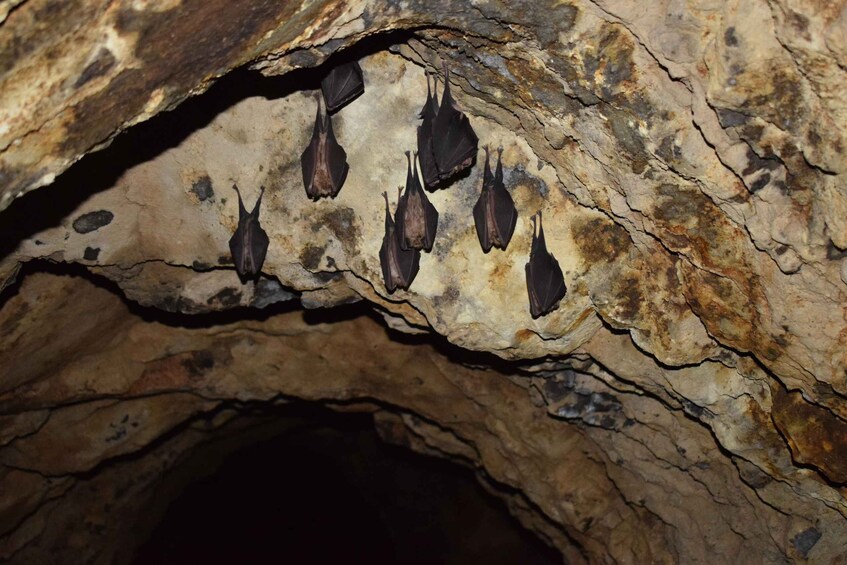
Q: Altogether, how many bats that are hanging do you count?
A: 9